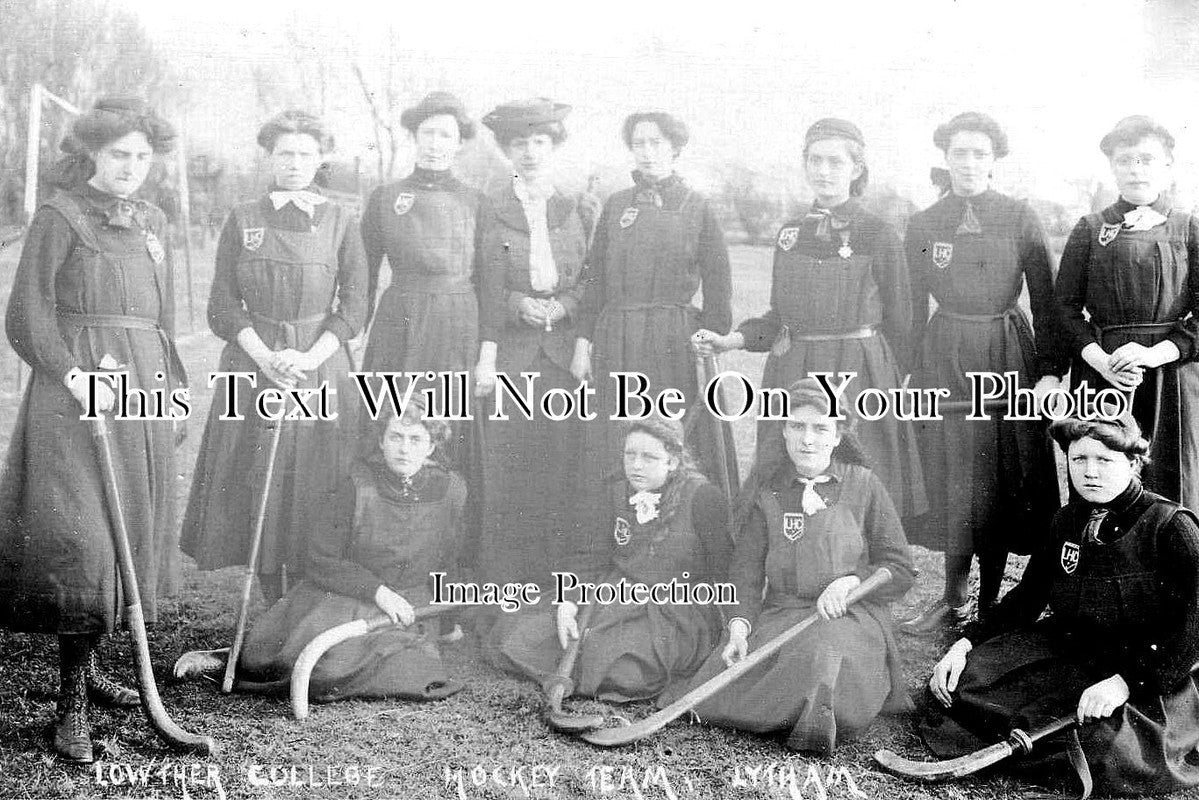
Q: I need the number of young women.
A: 12